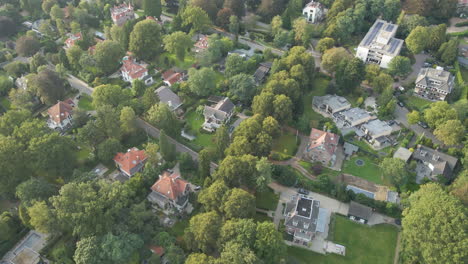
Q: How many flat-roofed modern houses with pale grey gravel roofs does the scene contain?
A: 3